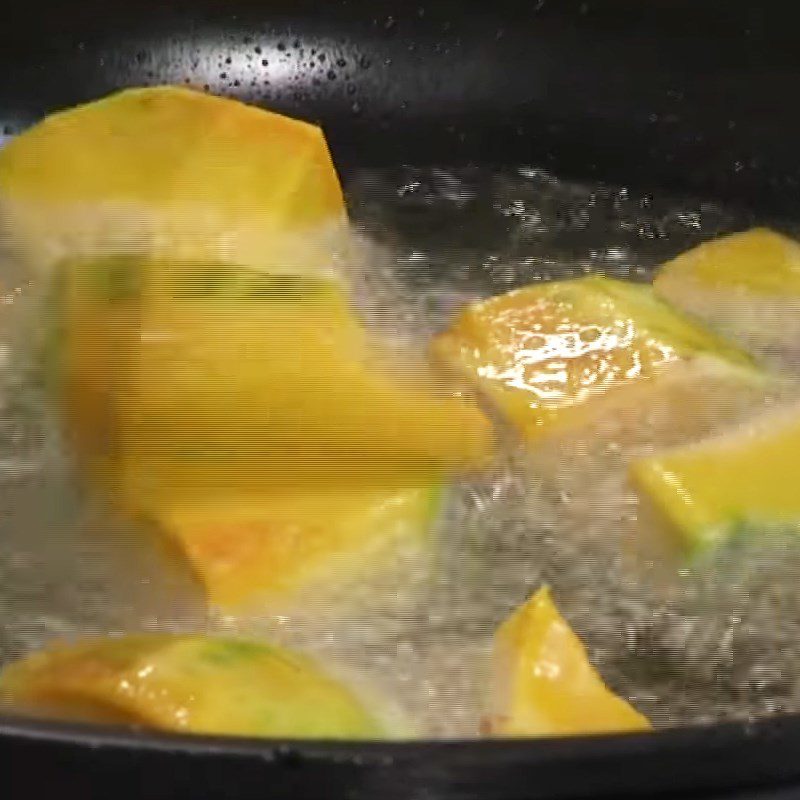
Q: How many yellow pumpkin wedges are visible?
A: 8